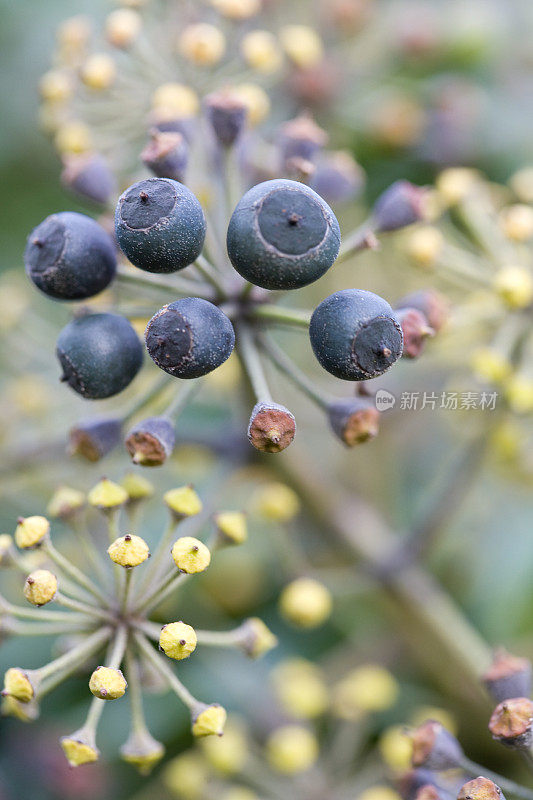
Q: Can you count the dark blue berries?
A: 6